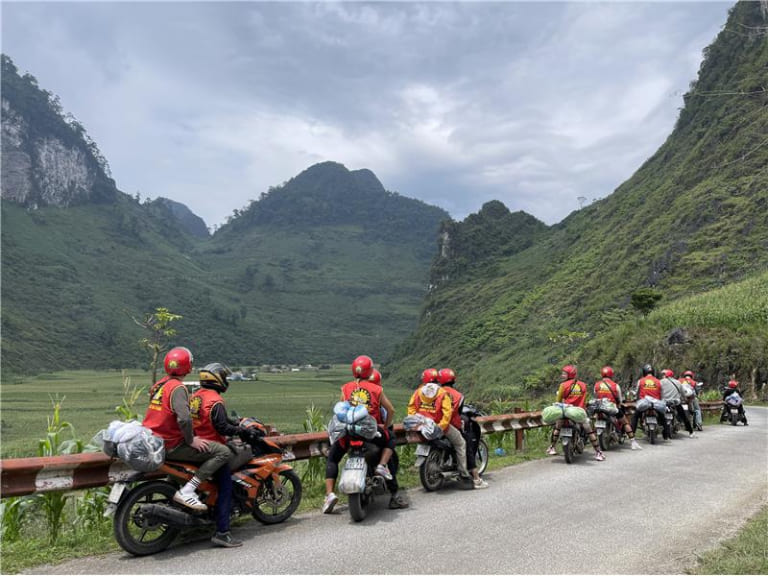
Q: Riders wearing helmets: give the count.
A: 12